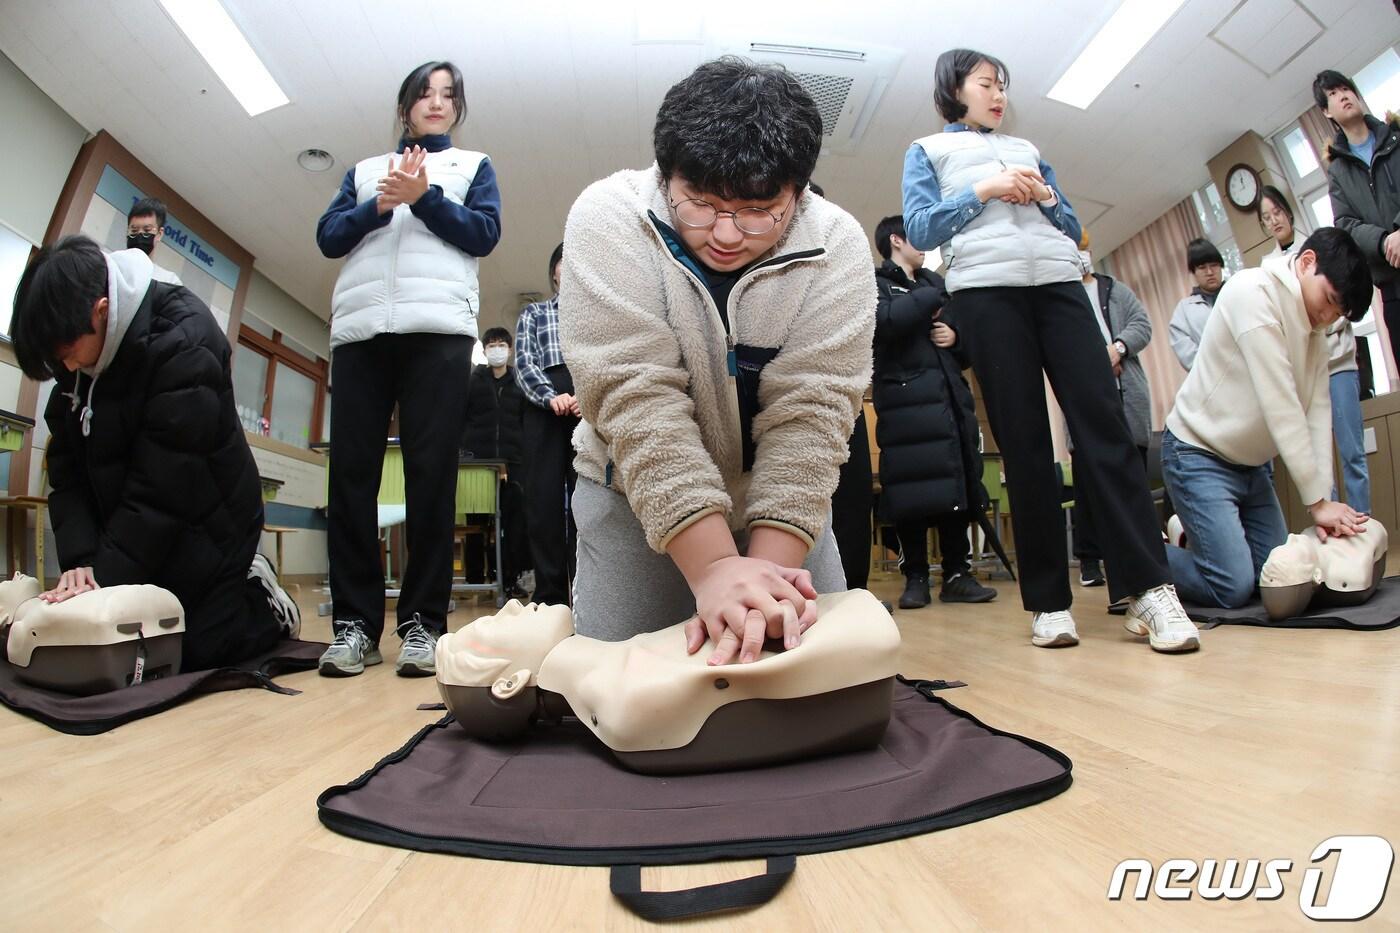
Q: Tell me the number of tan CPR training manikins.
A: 3